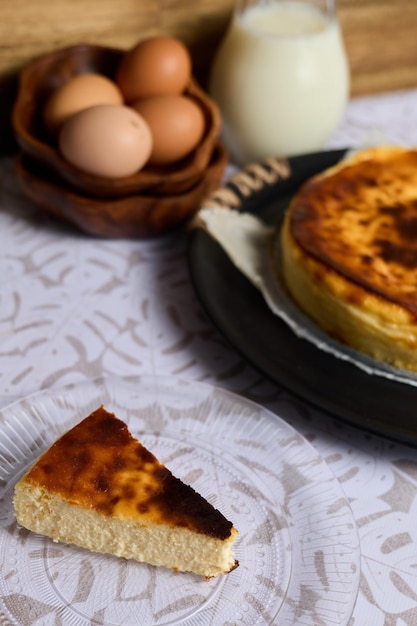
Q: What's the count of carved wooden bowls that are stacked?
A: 2